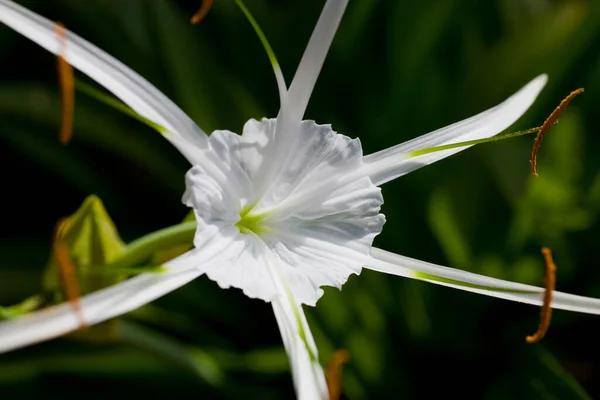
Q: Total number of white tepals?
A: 6